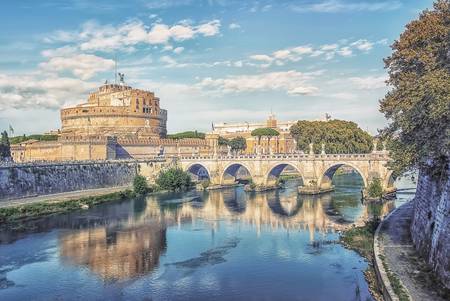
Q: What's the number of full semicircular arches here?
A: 4